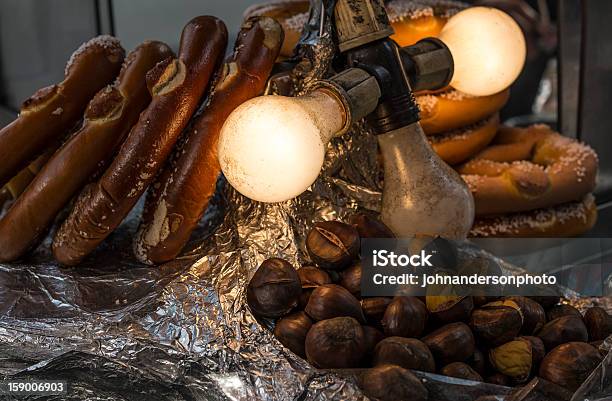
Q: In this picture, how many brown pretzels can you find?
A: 4